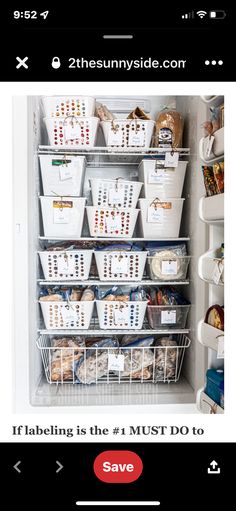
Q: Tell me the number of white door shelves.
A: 6